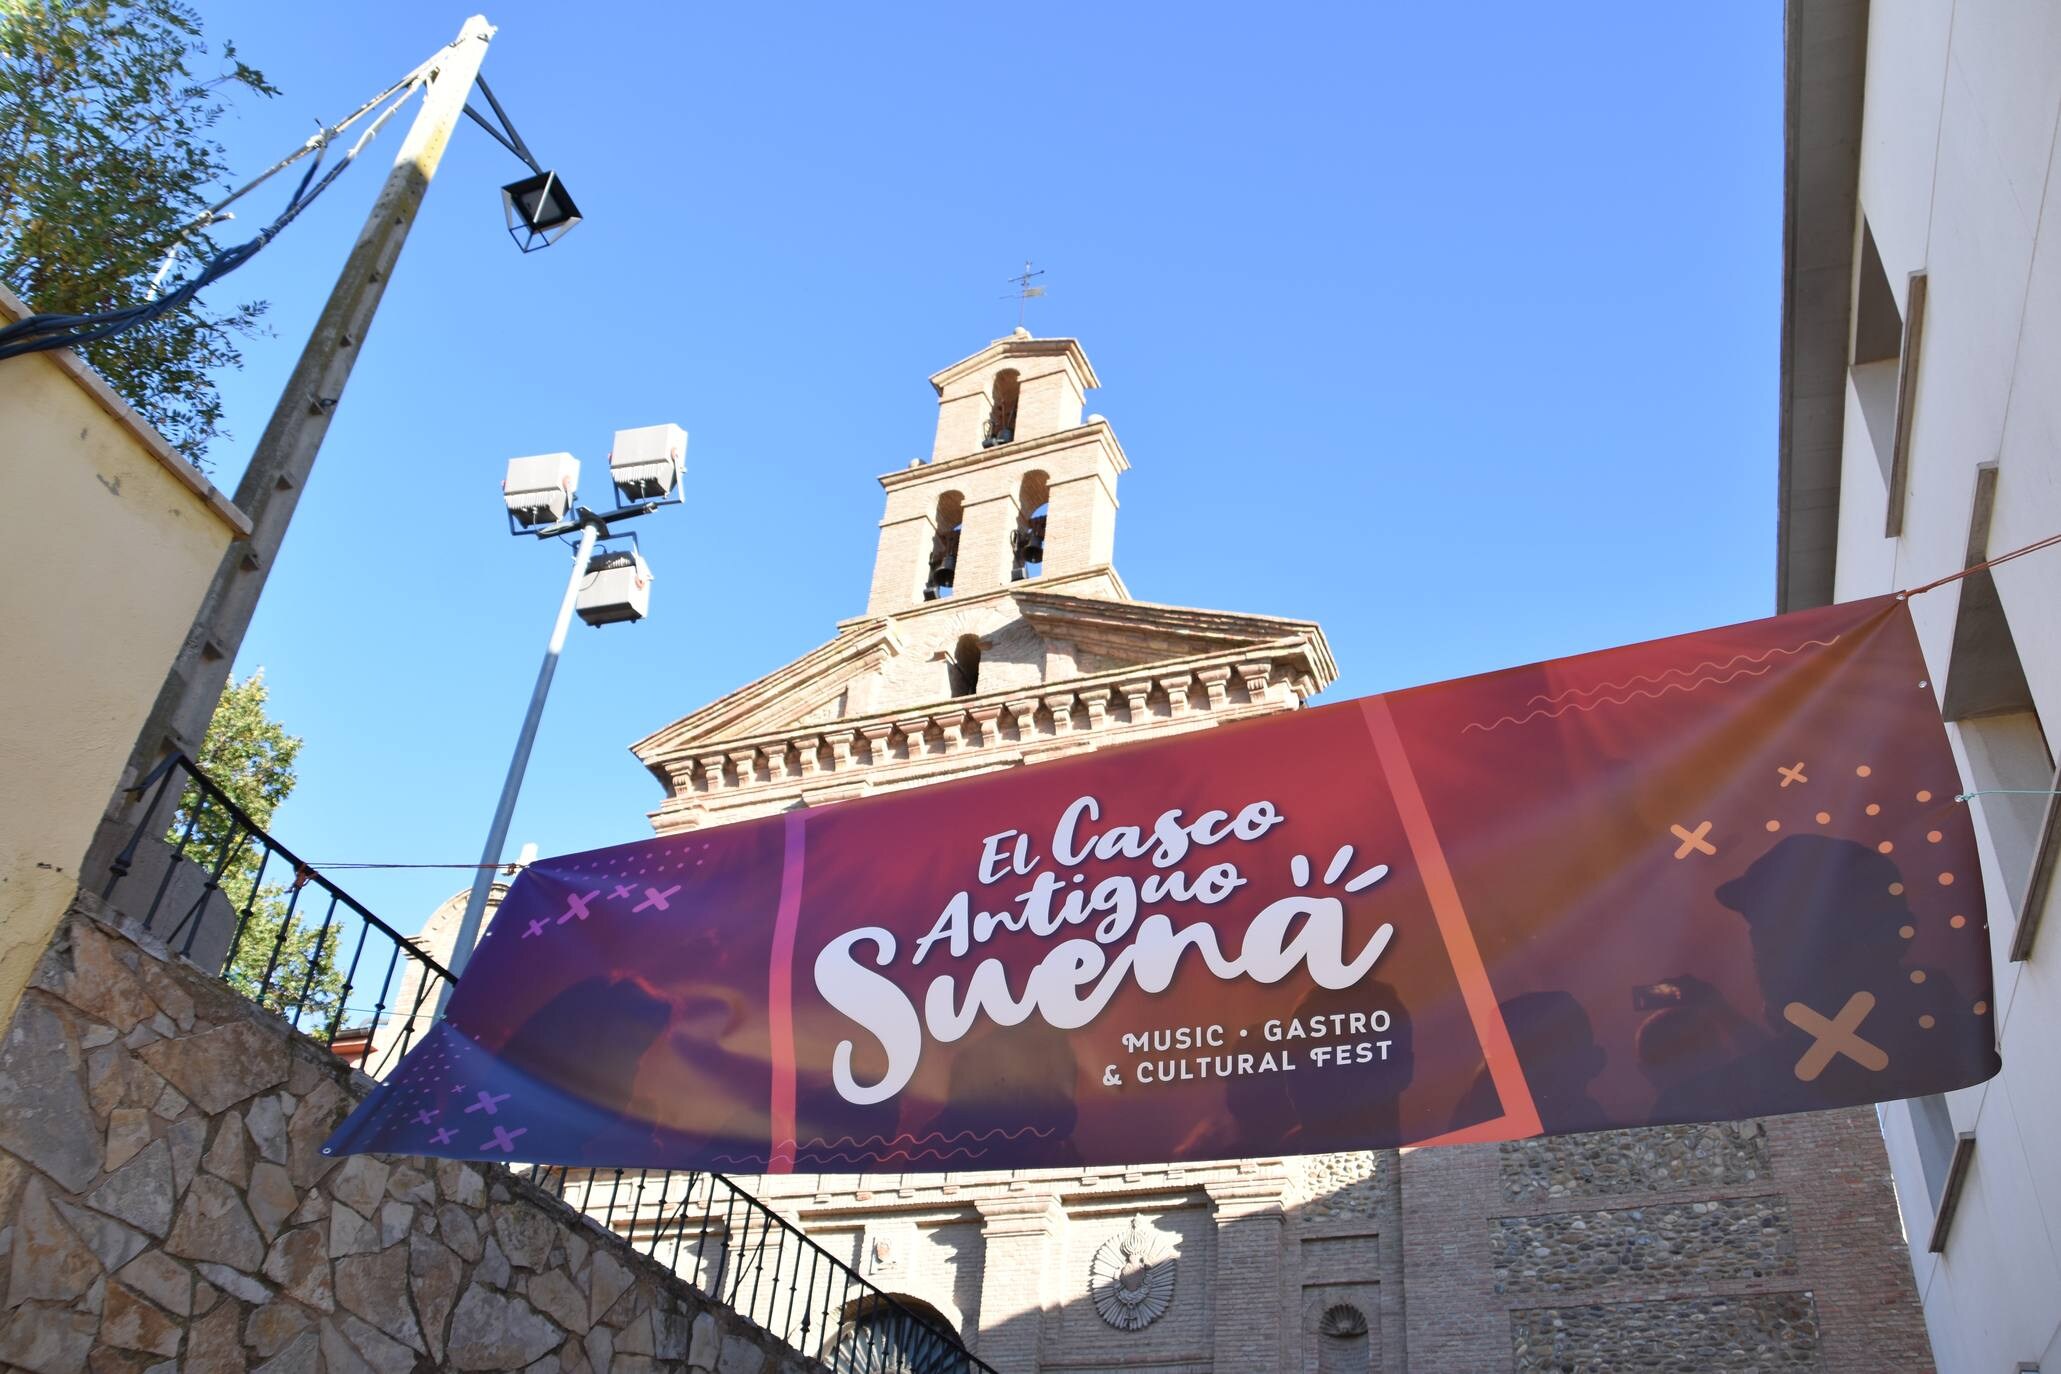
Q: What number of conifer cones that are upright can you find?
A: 0